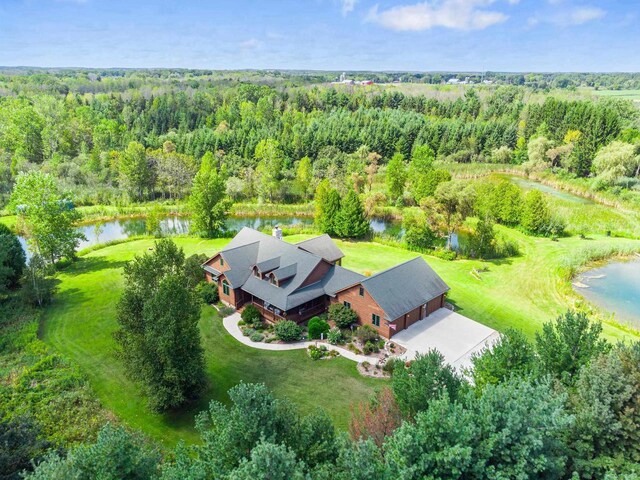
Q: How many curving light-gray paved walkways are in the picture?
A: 1